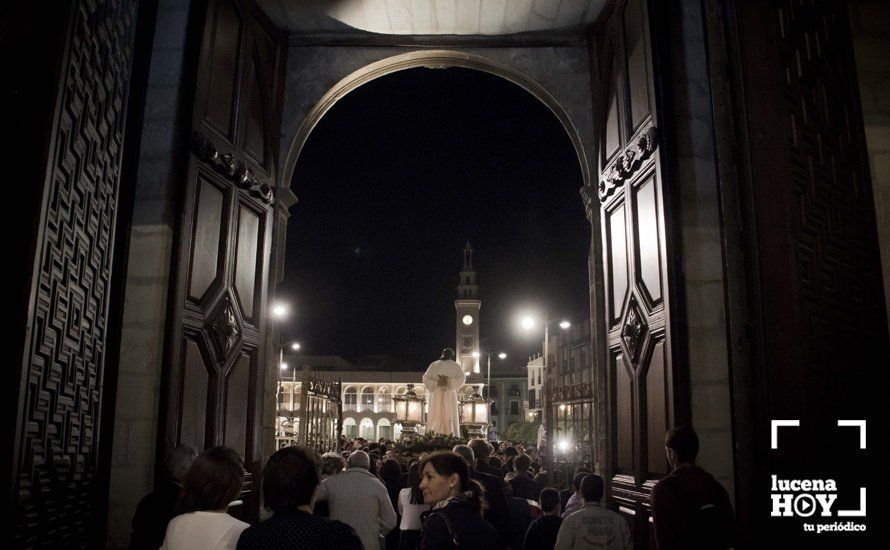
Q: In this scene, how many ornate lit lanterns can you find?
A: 2